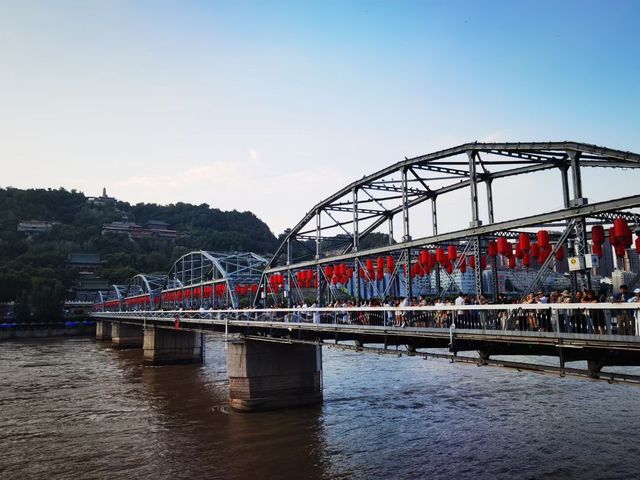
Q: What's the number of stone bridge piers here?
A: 4